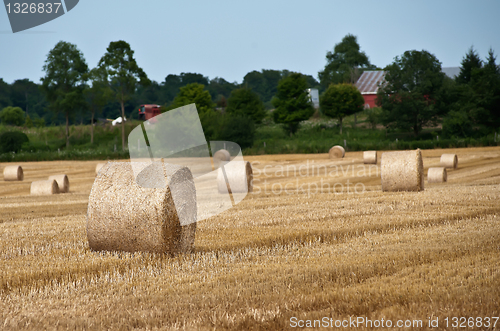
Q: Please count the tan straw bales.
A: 12